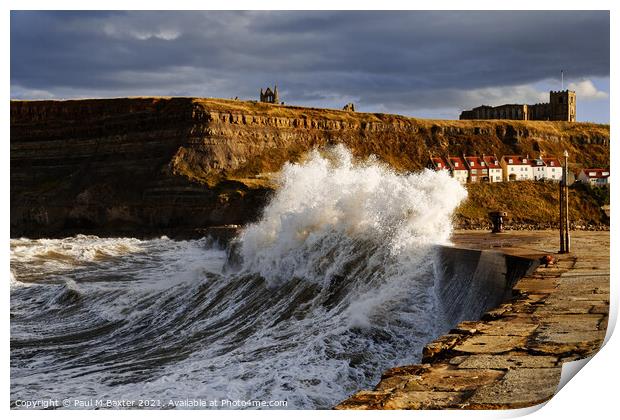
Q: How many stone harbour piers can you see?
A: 1